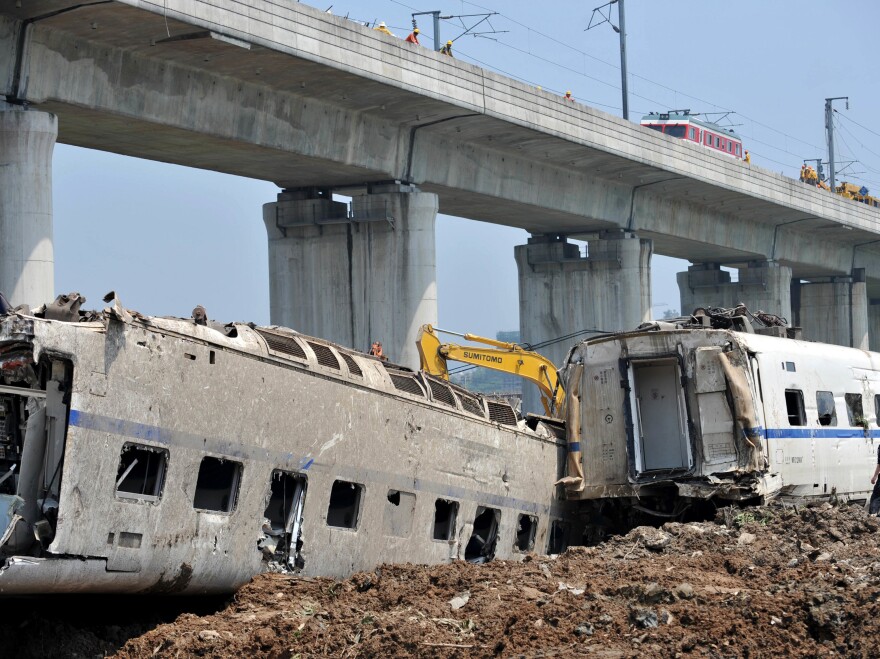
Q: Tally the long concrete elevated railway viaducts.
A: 1